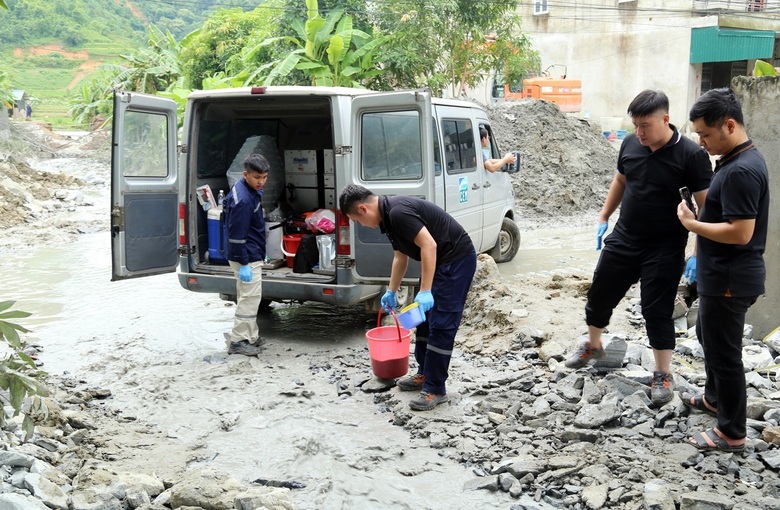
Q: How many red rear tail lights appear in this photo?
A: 2